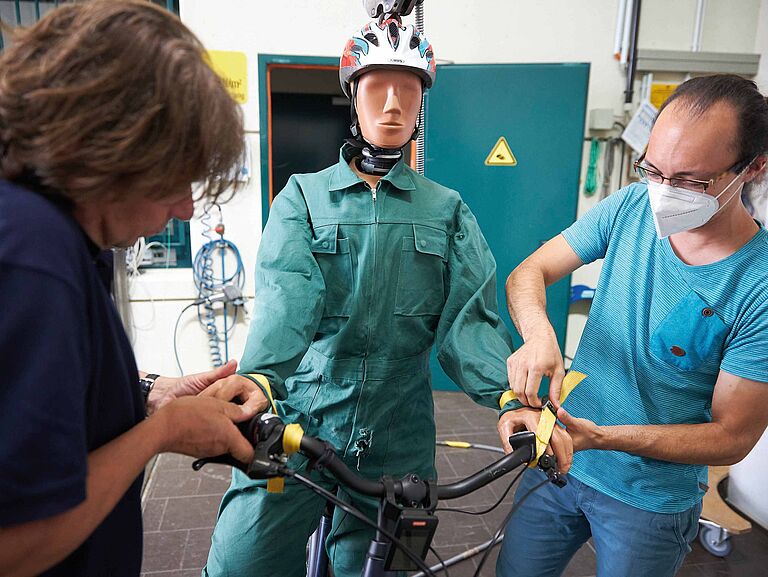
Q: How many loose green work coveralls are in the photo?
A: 1